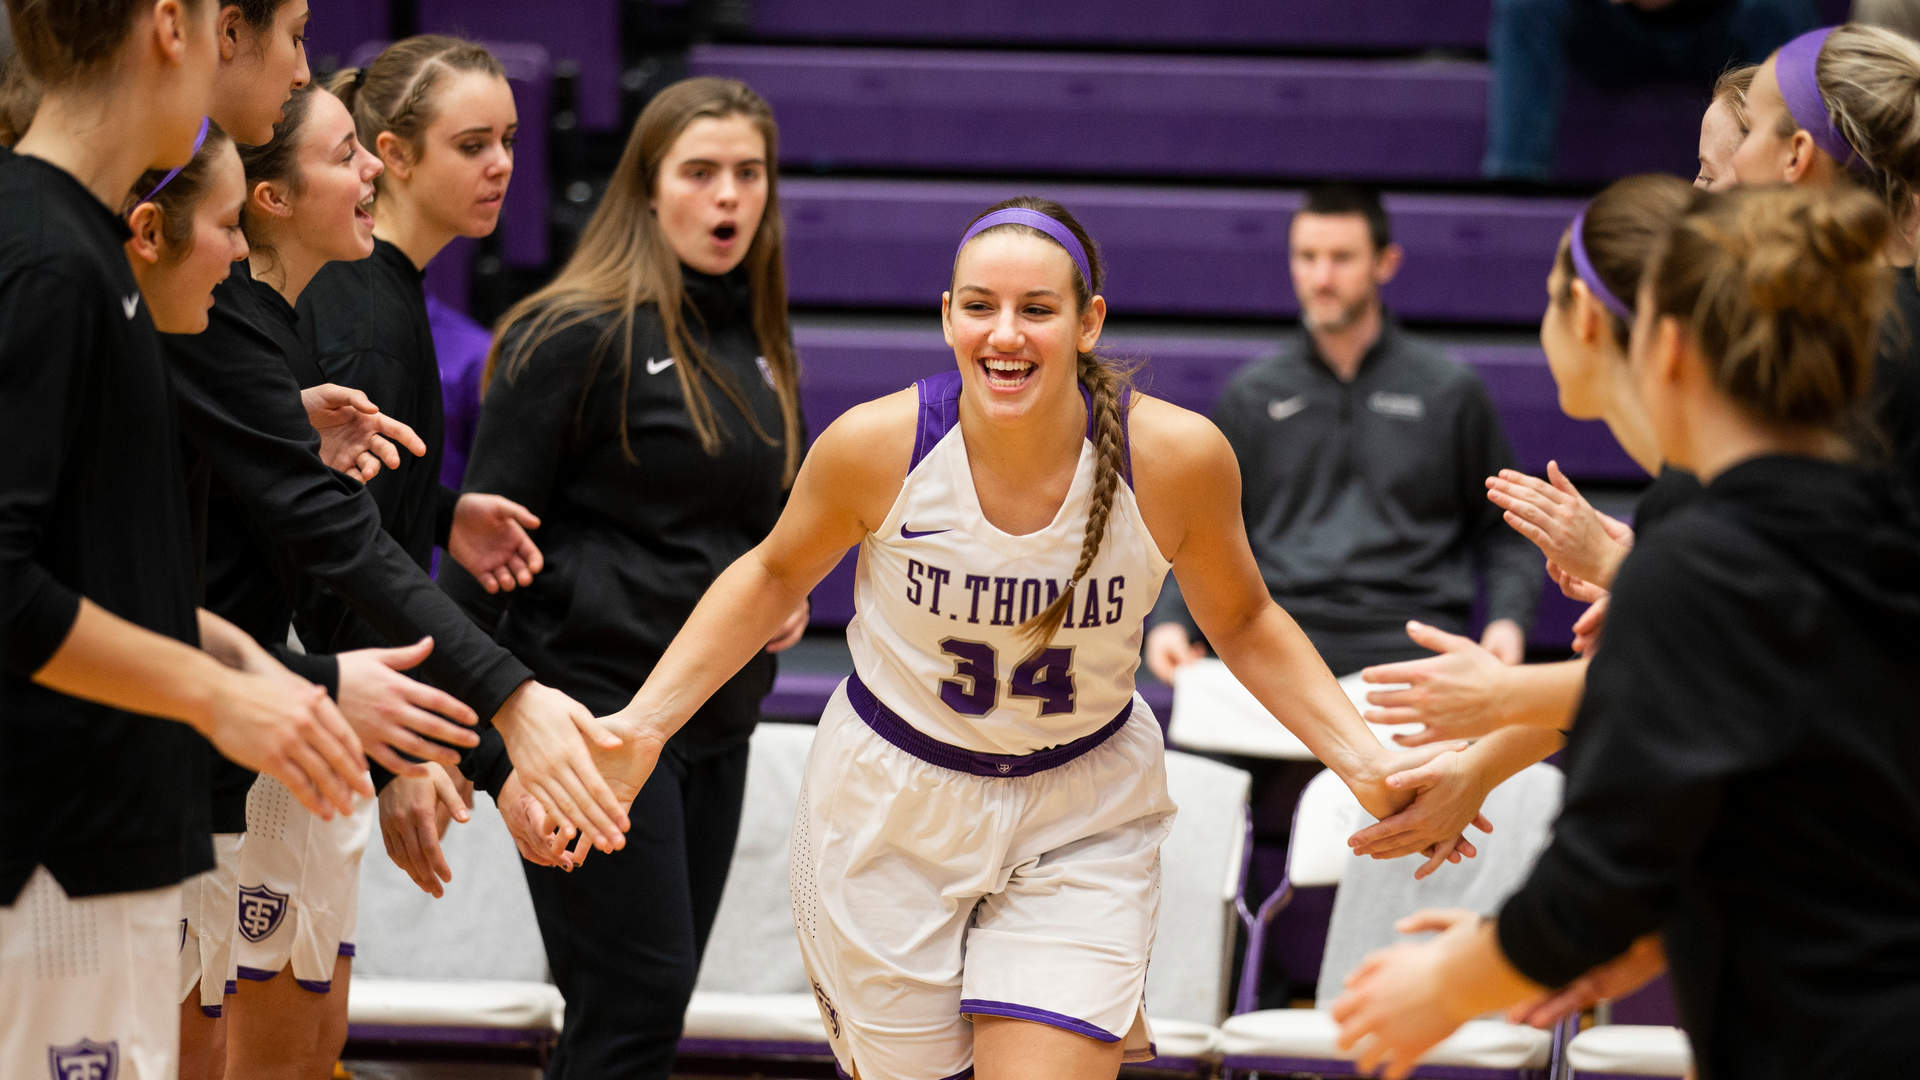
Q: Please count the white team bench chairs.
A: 5